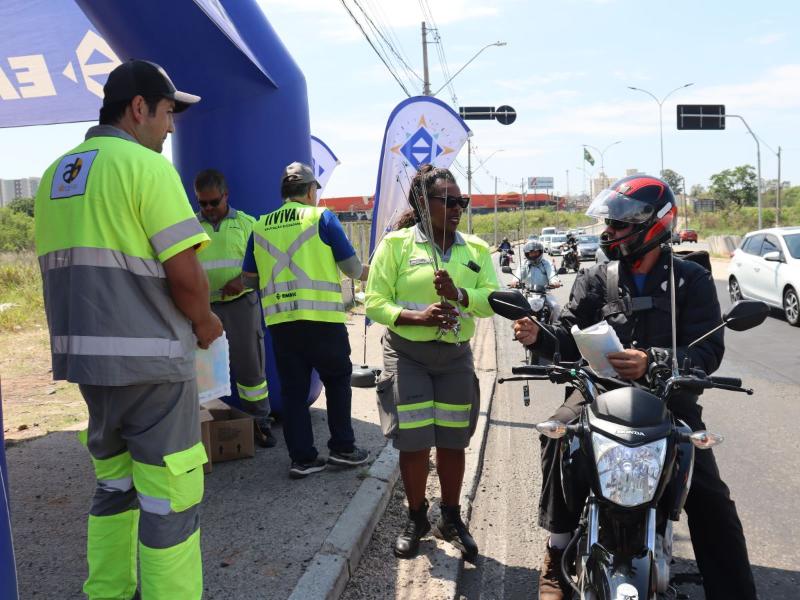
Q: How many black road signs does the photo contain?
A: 3